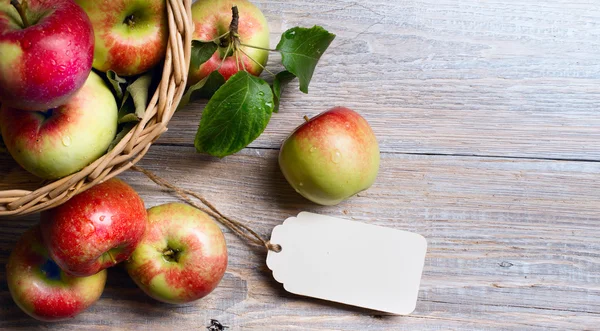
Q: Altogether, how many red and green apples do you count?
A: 8